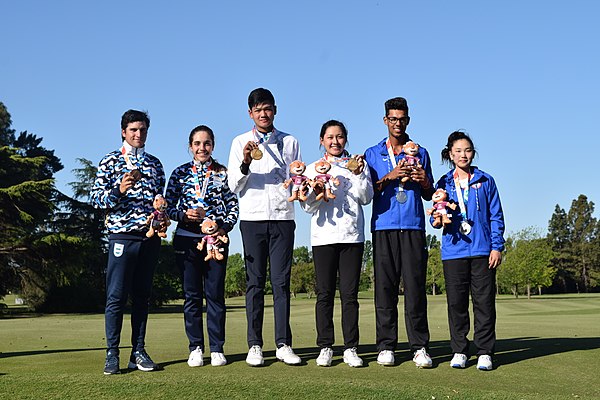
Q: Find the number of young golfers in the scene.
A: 6